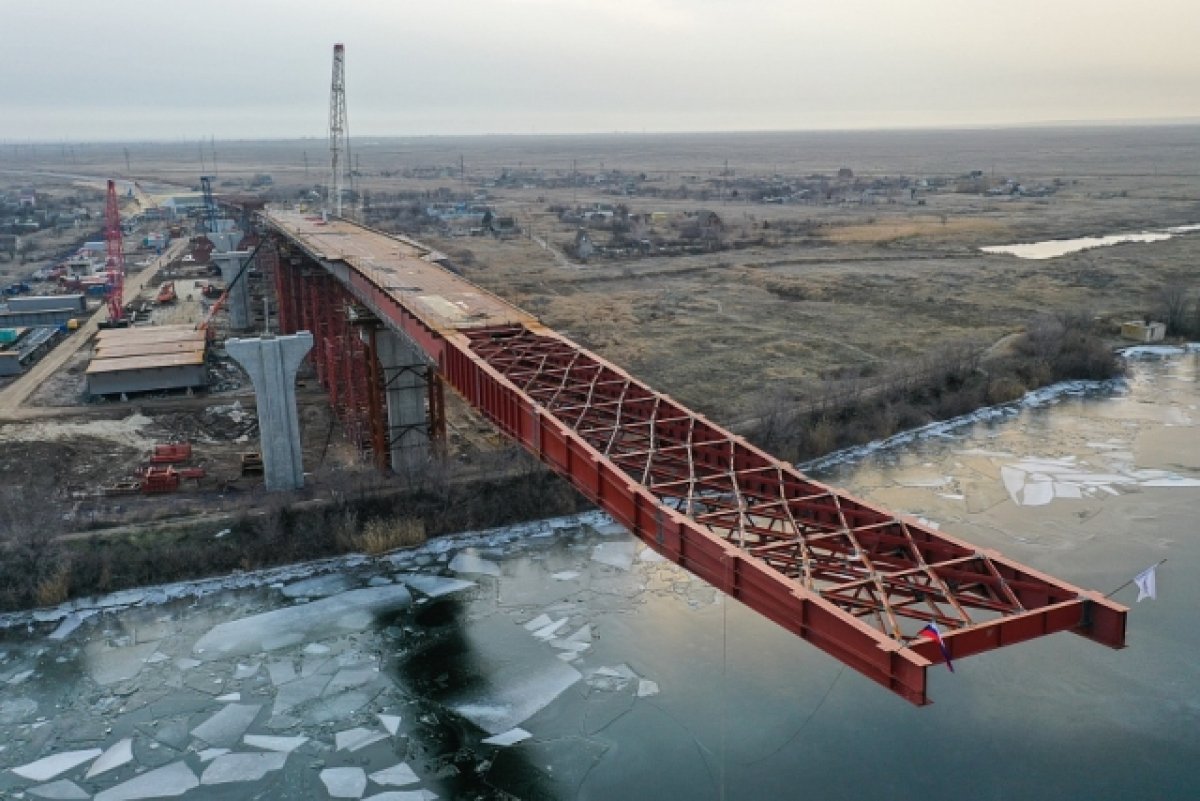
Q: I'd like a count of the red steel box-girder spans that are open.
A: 1